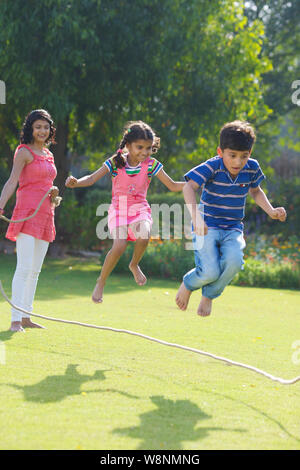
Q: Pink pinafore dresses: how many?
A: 1